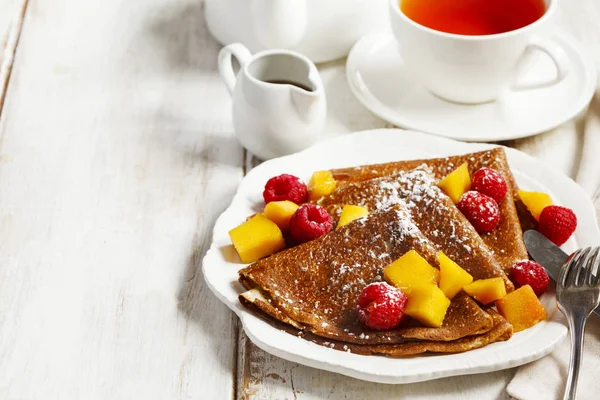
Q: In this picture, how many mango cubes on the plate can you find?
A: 11